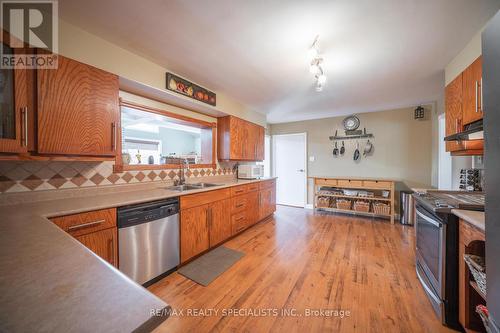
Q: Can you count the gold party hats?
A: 0